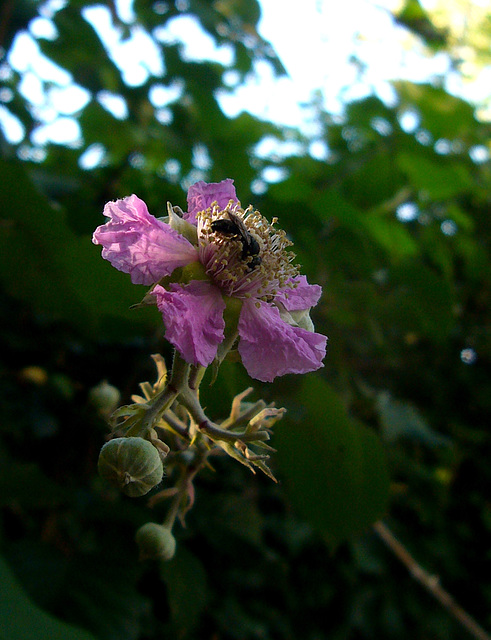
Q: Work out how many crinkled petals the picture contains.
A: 5